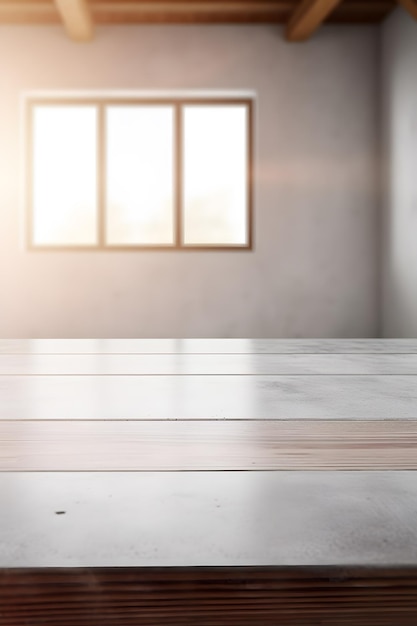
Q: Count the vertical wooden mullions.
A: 2